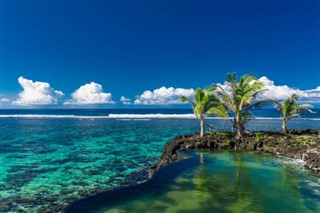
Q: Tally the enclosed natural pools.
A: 1